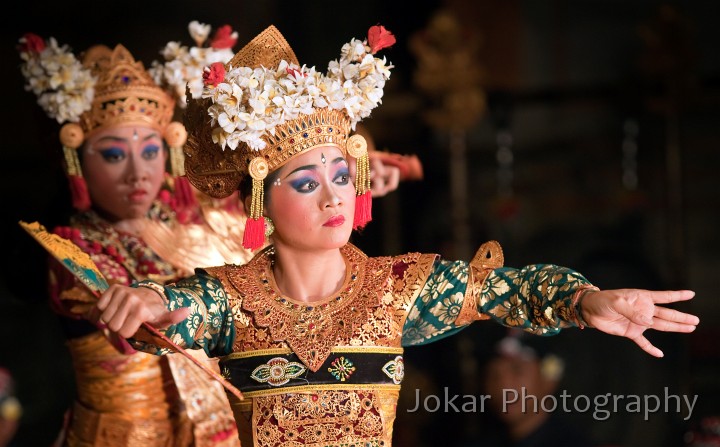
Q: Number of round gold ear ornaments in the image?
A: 4